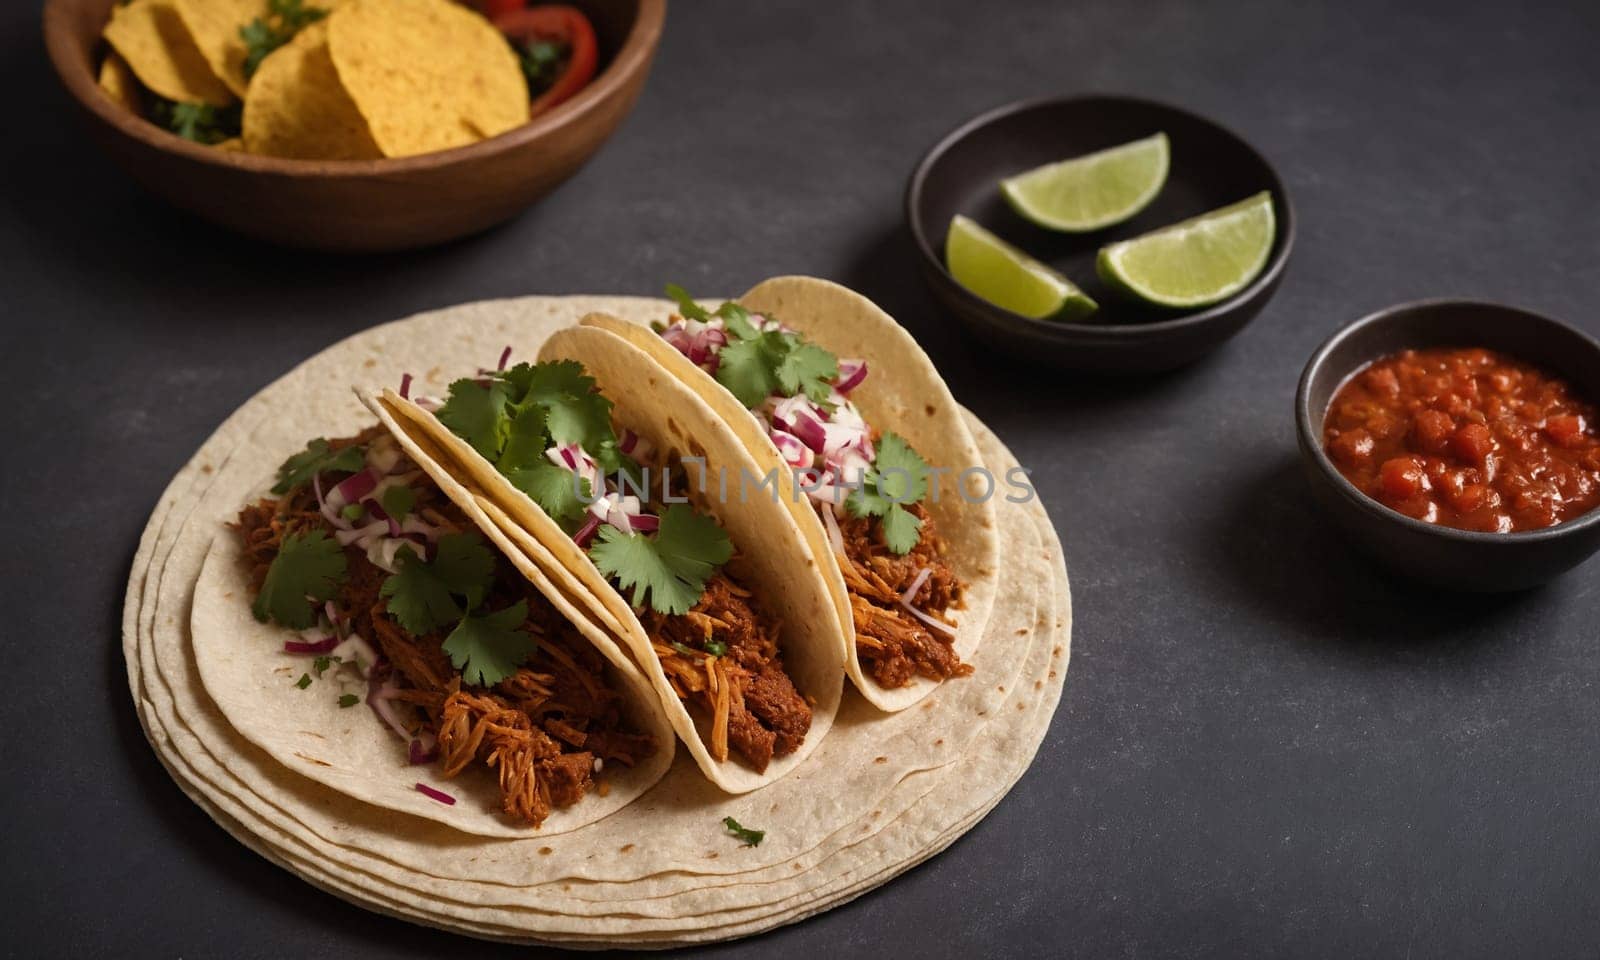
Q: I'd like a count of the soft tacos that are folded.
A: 3